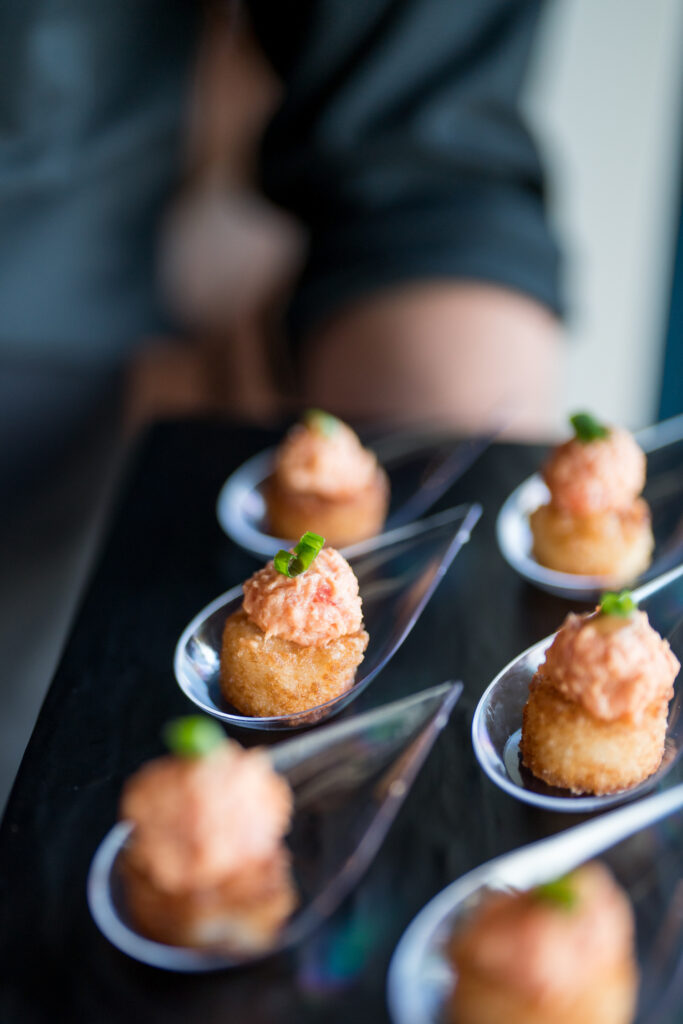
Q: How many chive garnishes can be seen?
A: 6